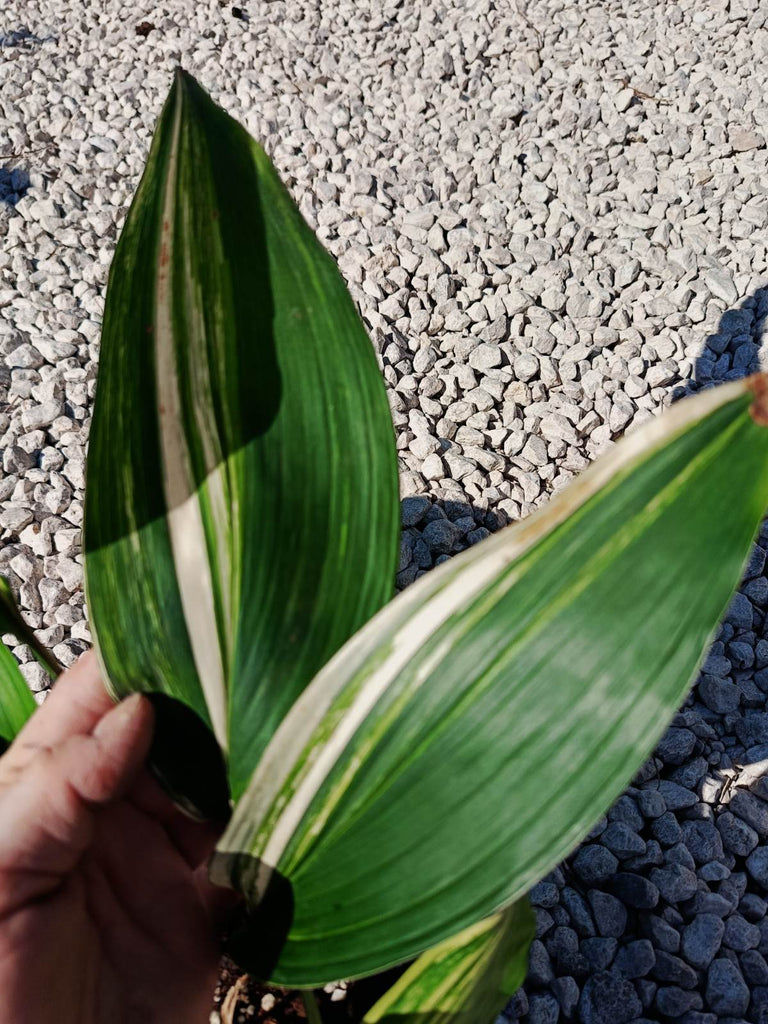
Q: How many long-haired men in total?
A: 0